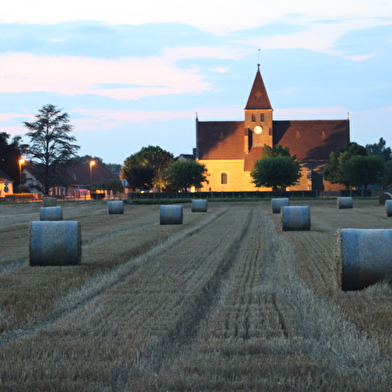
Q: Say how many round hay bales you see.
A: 12